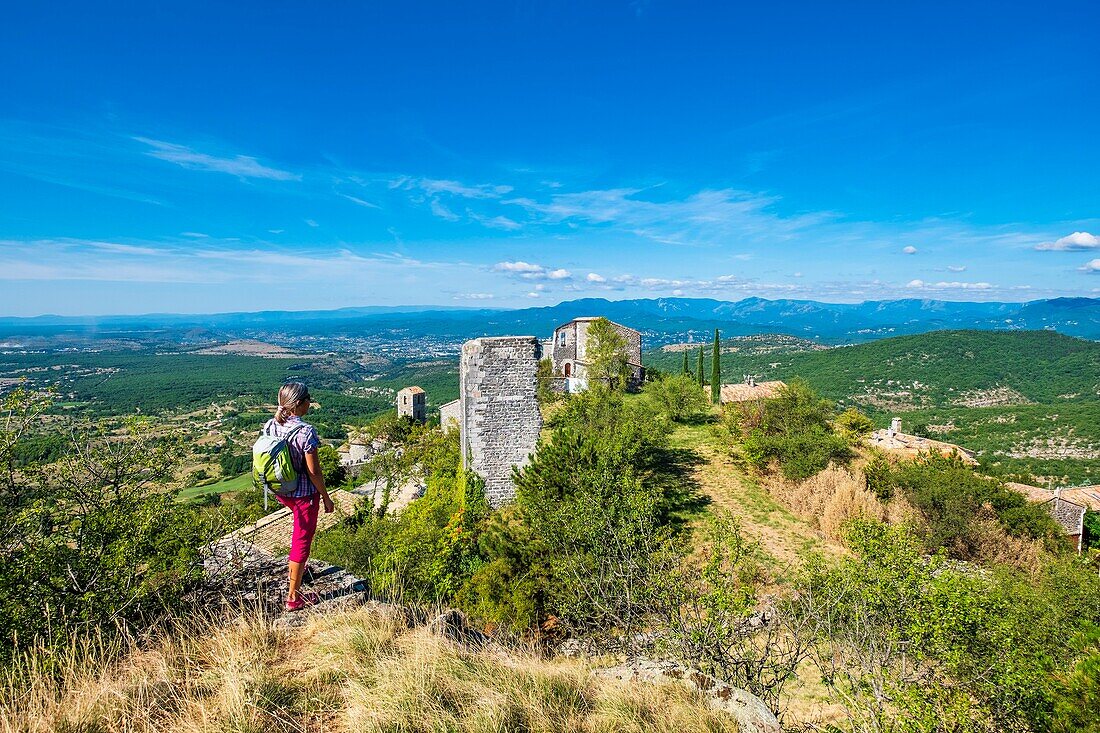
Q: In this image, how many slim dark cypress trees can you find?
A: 3